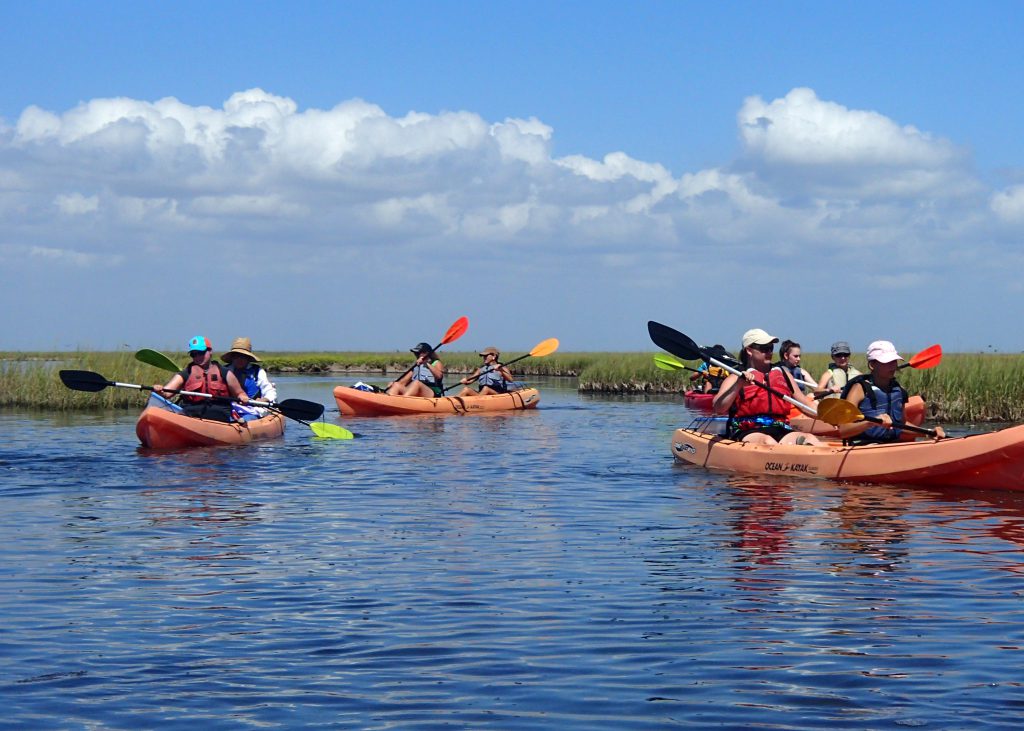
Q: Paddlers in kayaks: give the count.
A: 9